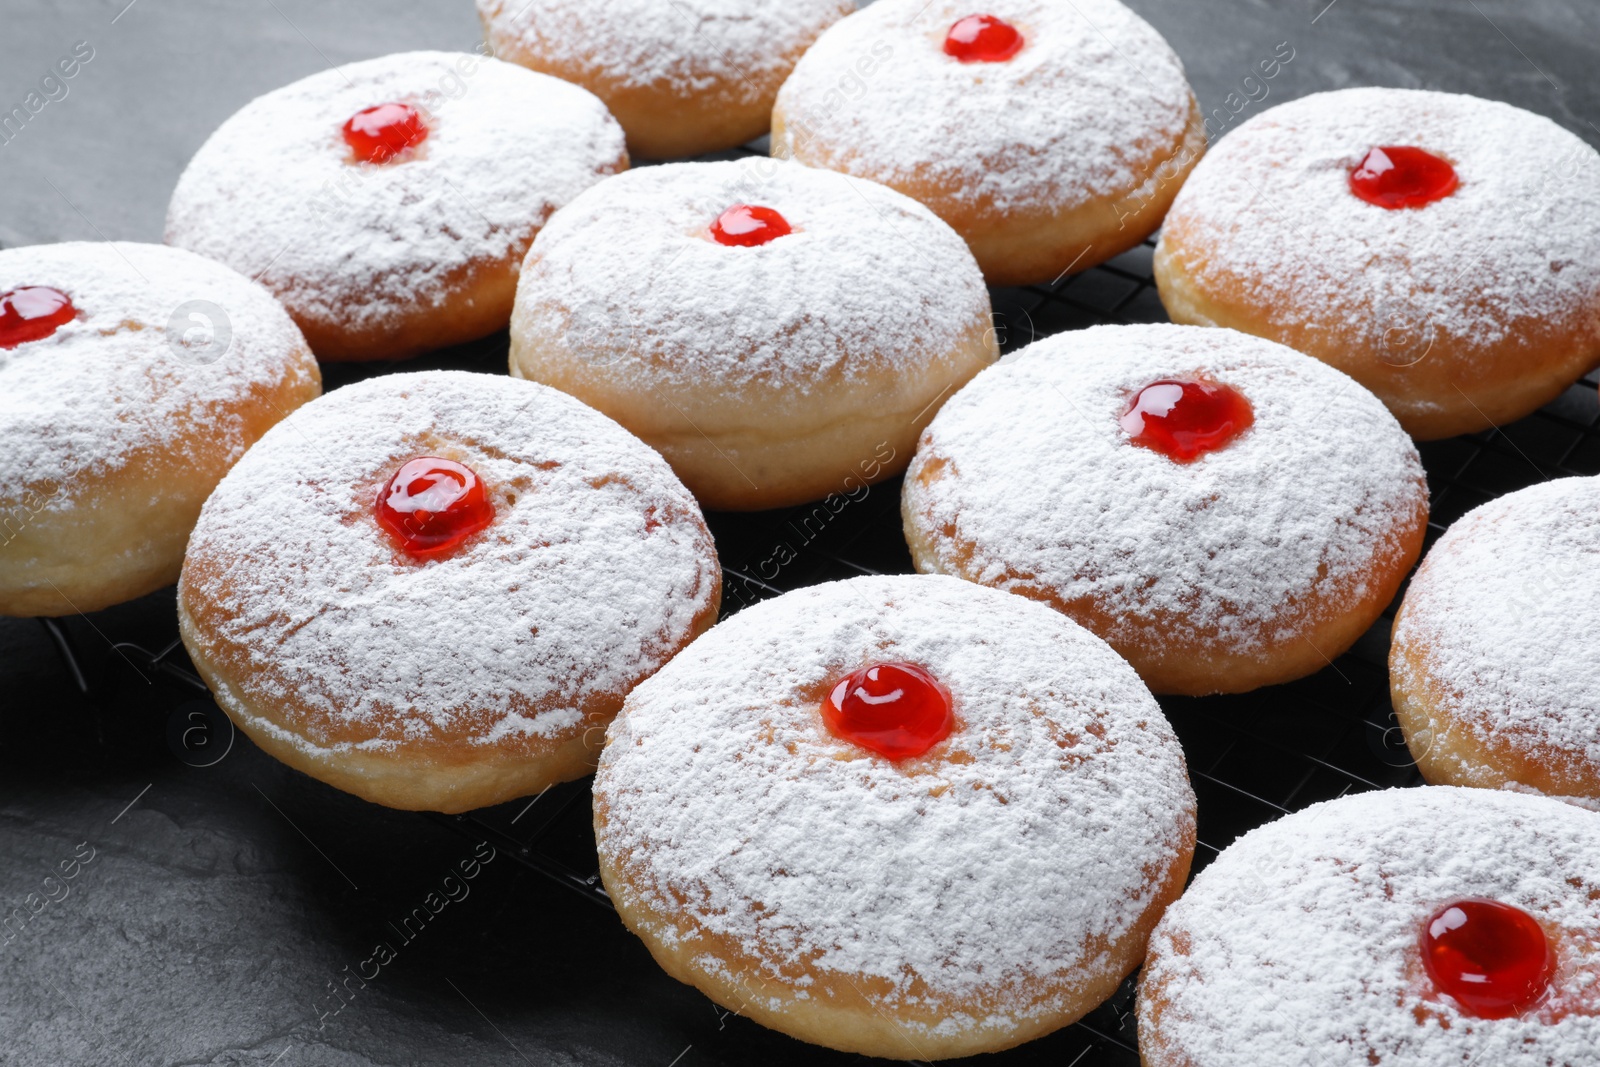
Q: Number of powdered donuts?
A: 11